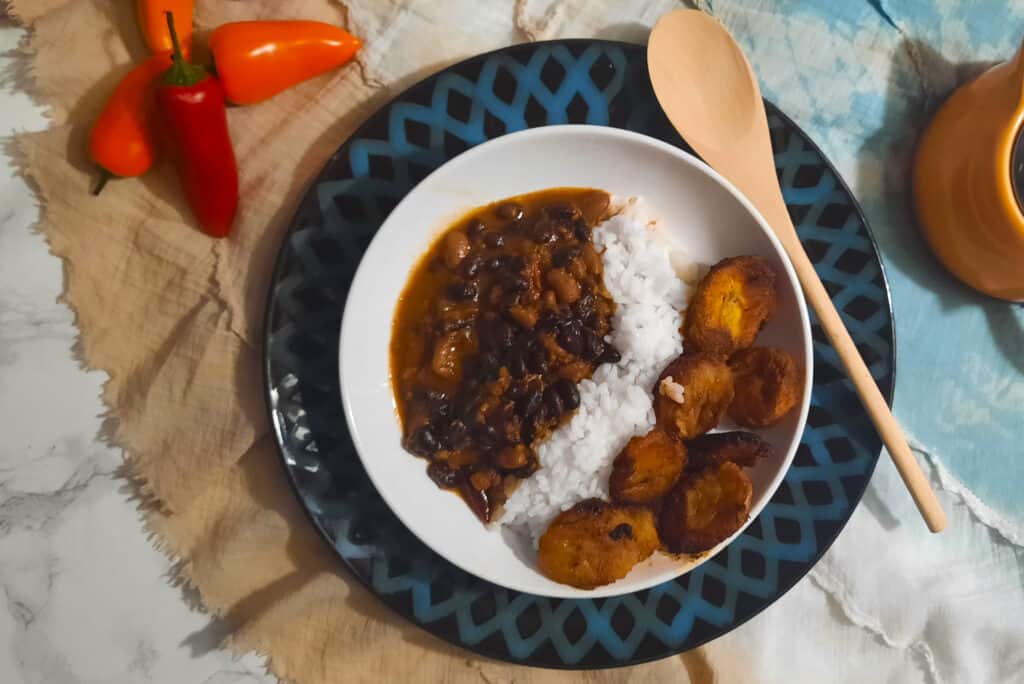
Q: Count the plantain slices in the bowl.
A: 7